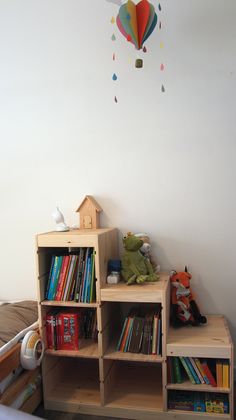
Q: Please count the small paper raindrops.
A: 14